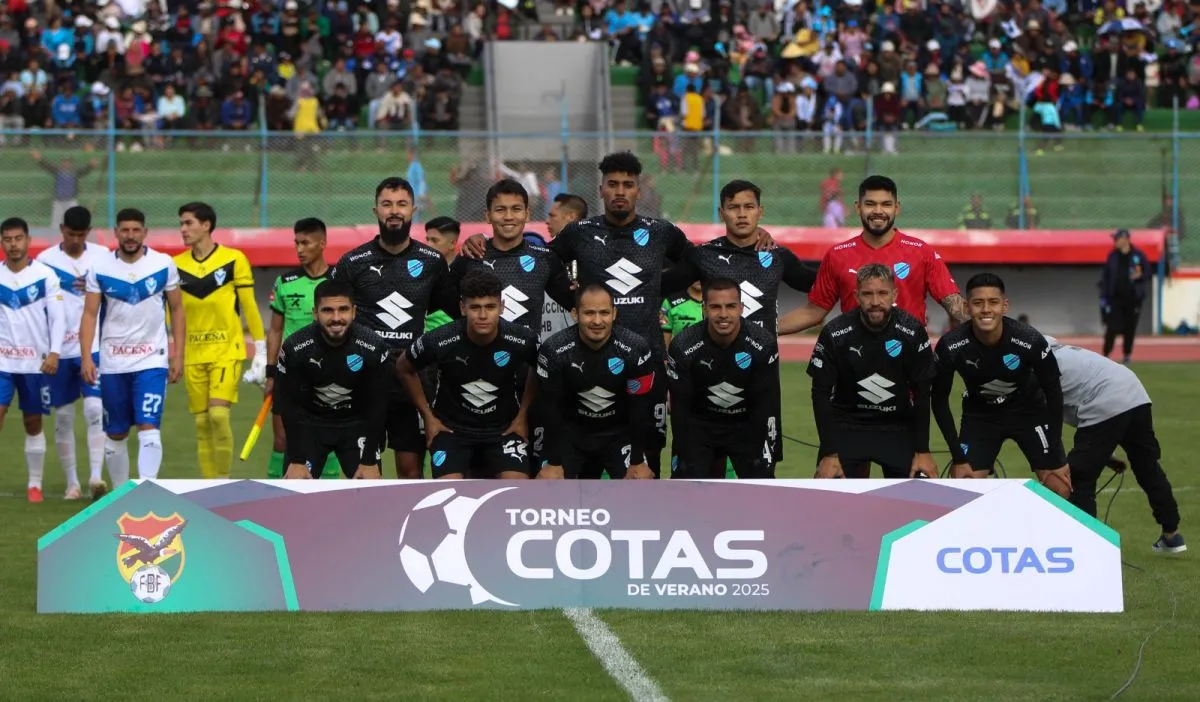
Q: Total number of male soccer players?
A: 15